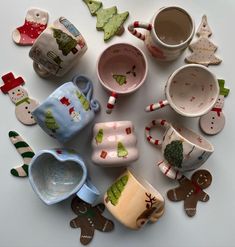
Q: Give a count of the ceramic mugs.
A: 9